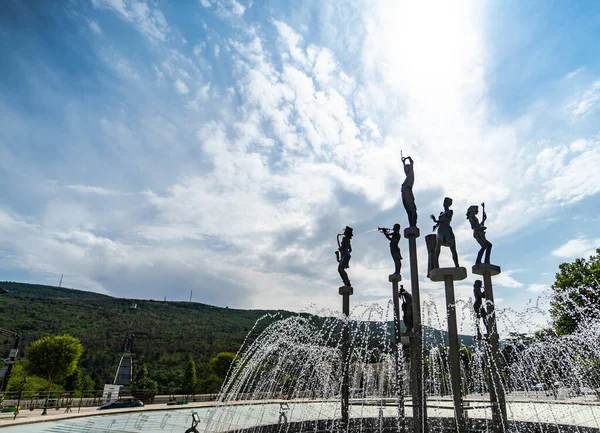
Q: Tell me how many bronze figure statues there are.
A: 7